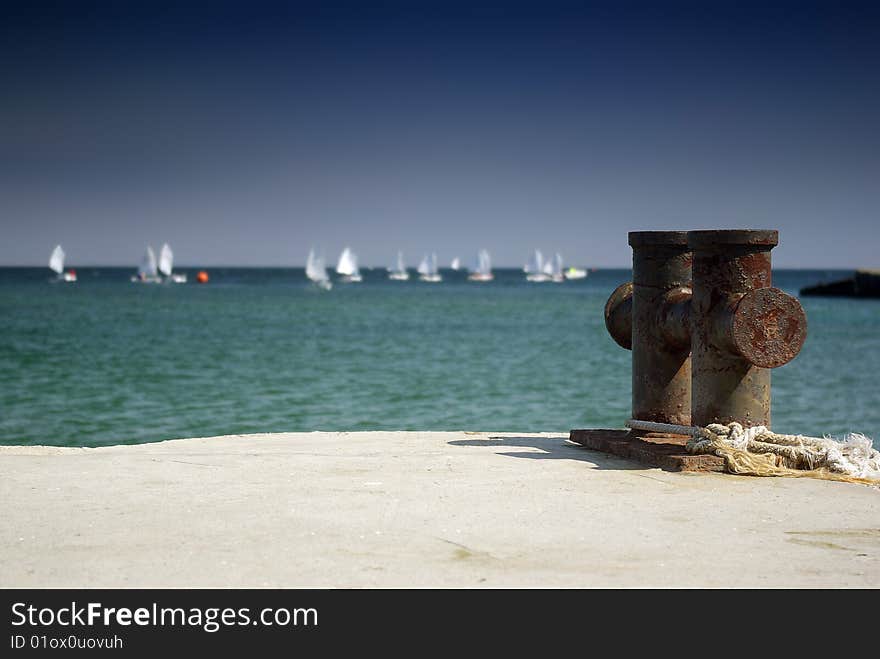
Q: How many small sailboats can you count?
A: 11